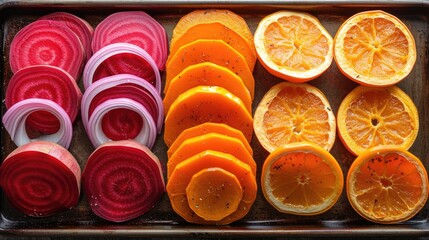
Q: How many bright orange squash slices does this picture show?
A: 9